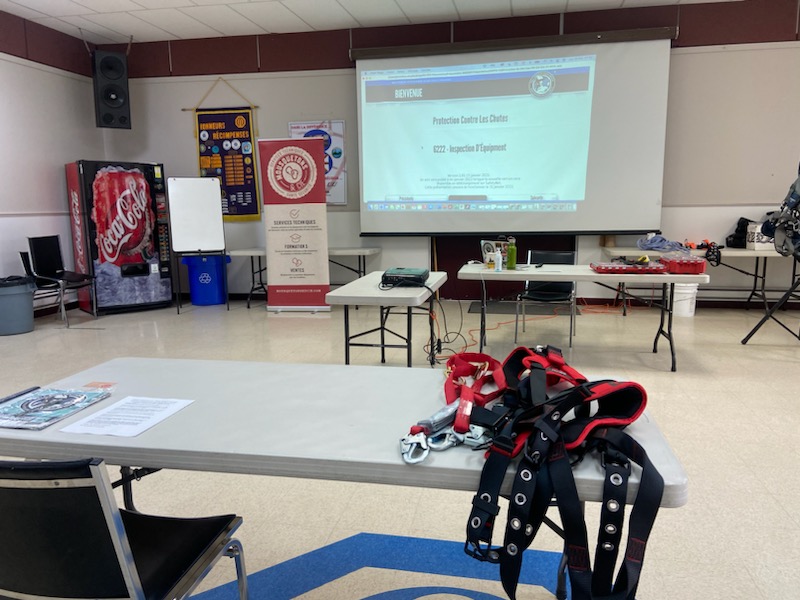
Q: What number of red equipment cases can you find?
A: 2